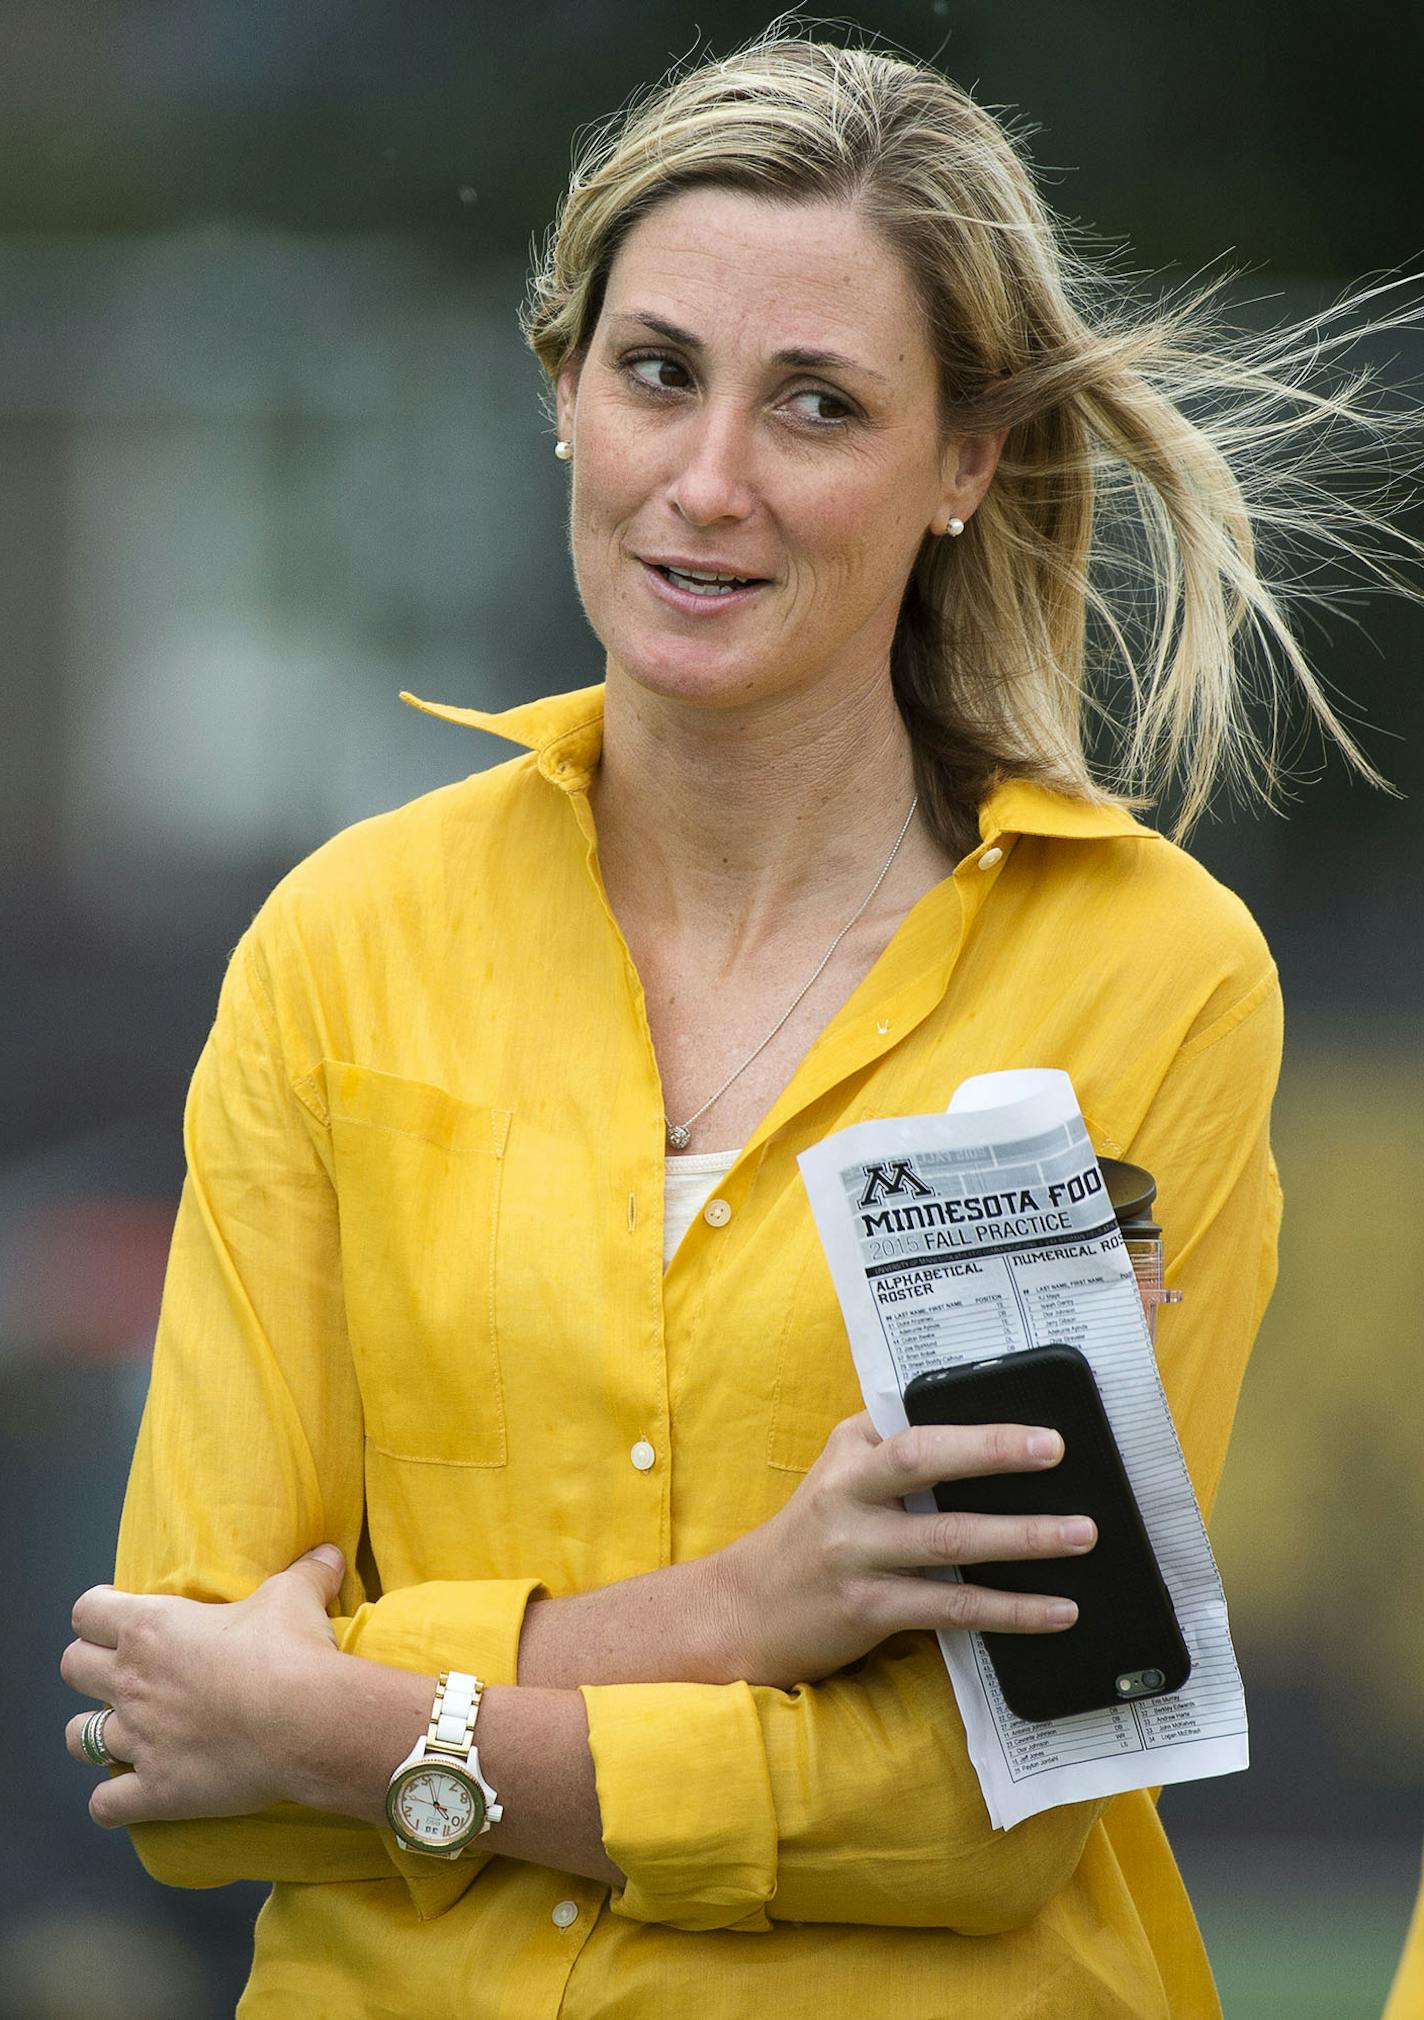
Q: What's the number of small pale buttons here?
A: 4